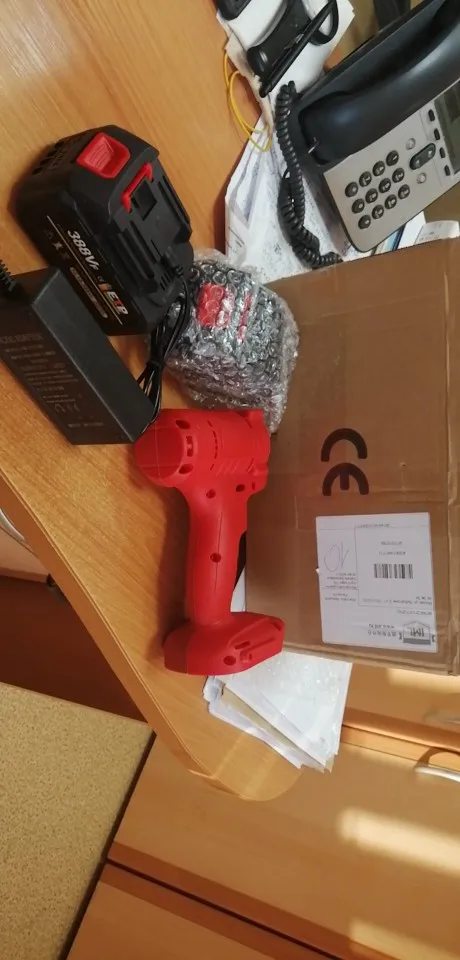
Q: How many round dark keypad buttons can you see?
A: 12